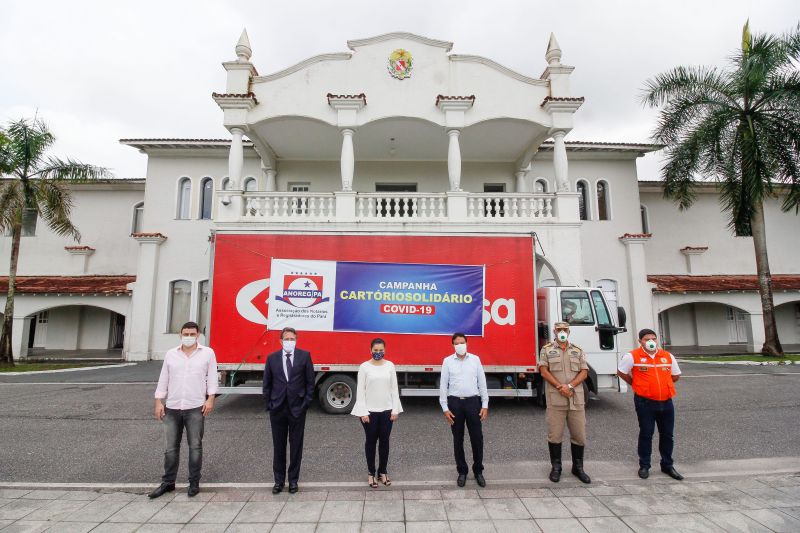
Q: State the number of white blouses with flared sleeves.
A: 1